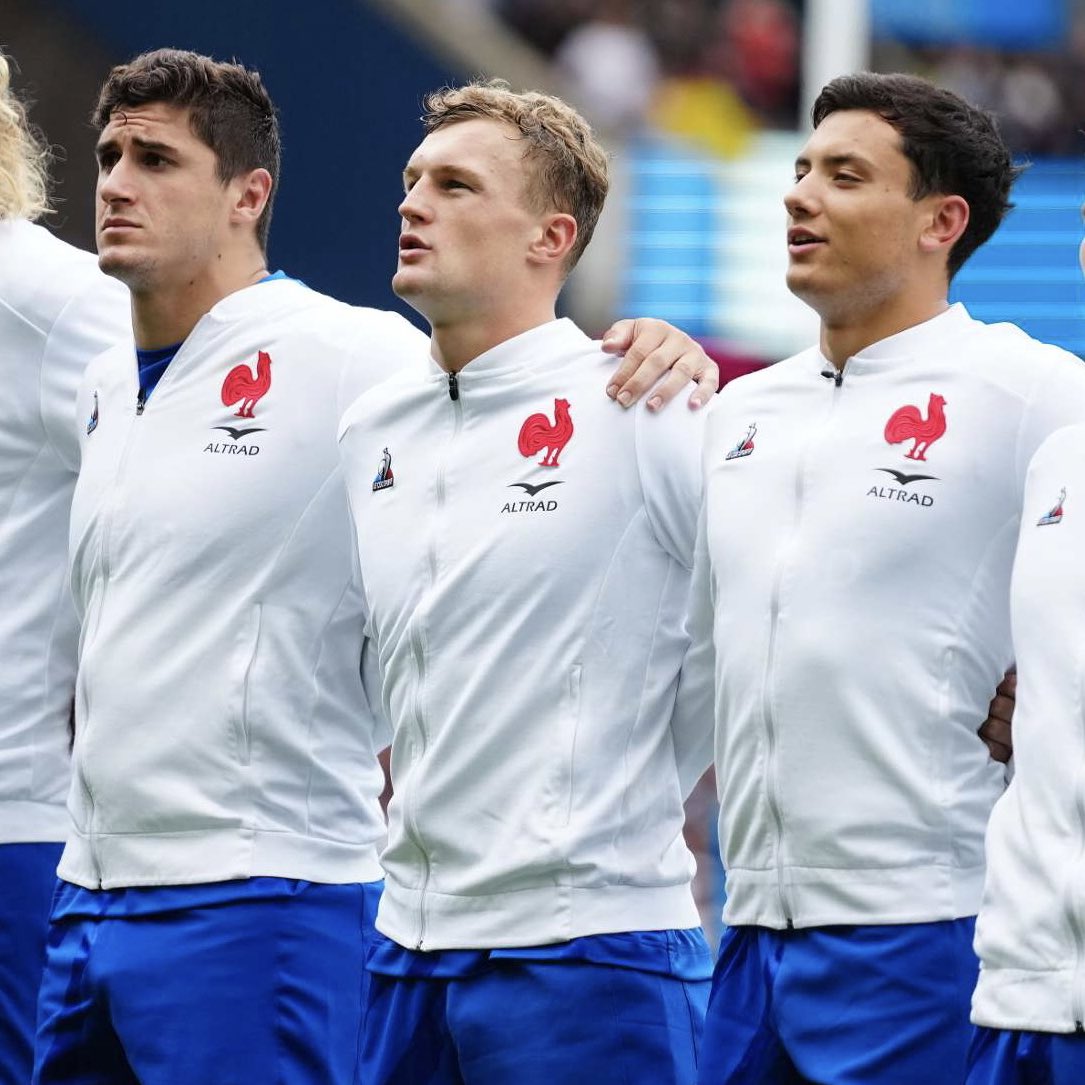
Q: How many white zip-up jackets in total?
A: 5